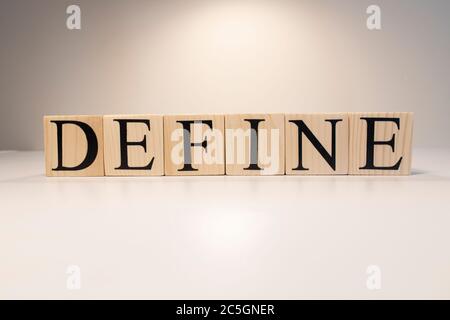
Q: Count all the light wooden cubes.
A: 6